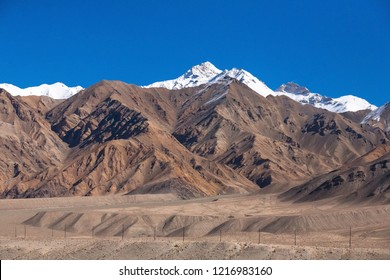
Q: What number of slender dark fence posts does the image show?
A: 12